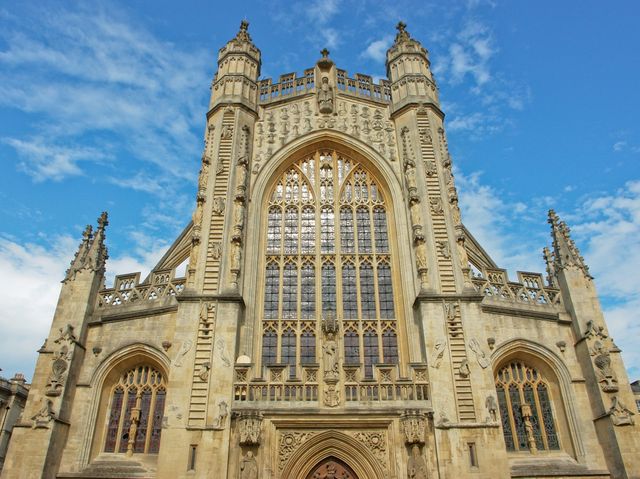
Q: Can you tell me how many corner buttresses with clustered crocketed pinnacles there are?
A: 2